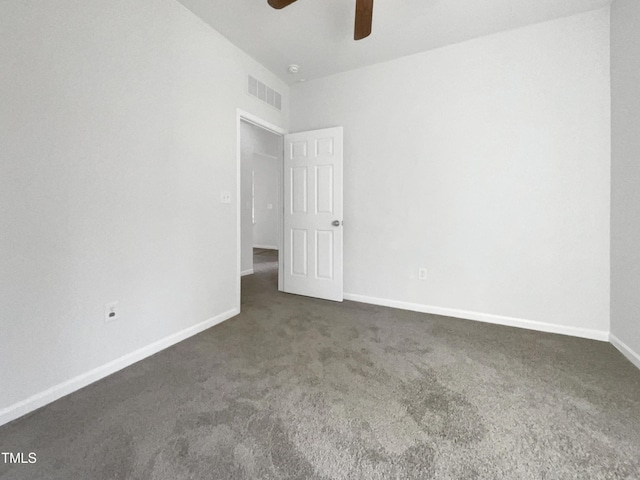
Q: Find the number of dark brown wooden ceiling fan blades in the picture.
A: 2